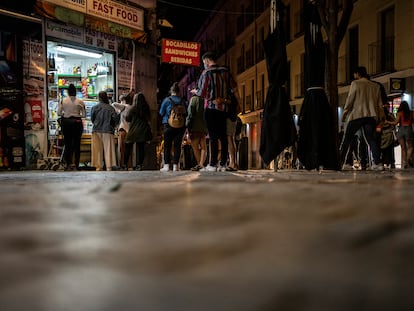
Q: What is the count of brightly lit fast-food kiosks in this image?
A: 1